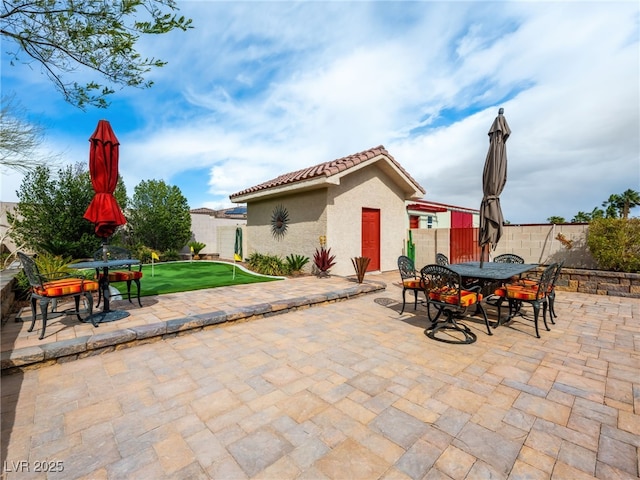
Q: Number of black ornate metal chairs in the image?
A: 8